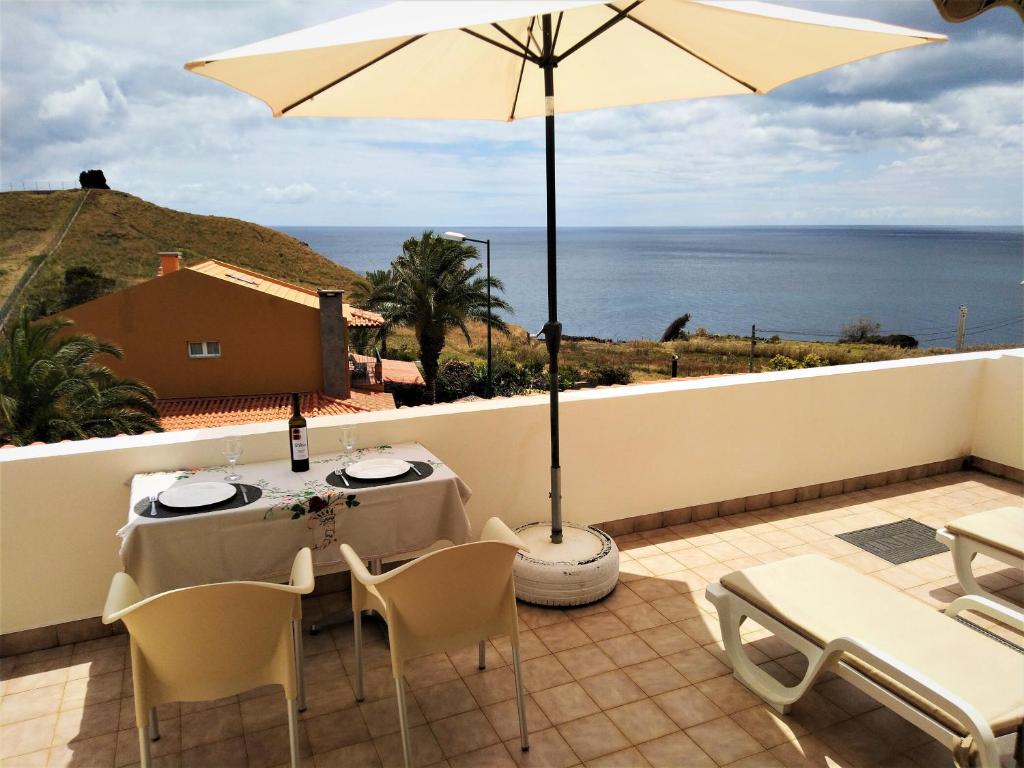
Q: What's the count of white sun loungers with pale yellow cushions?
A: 2